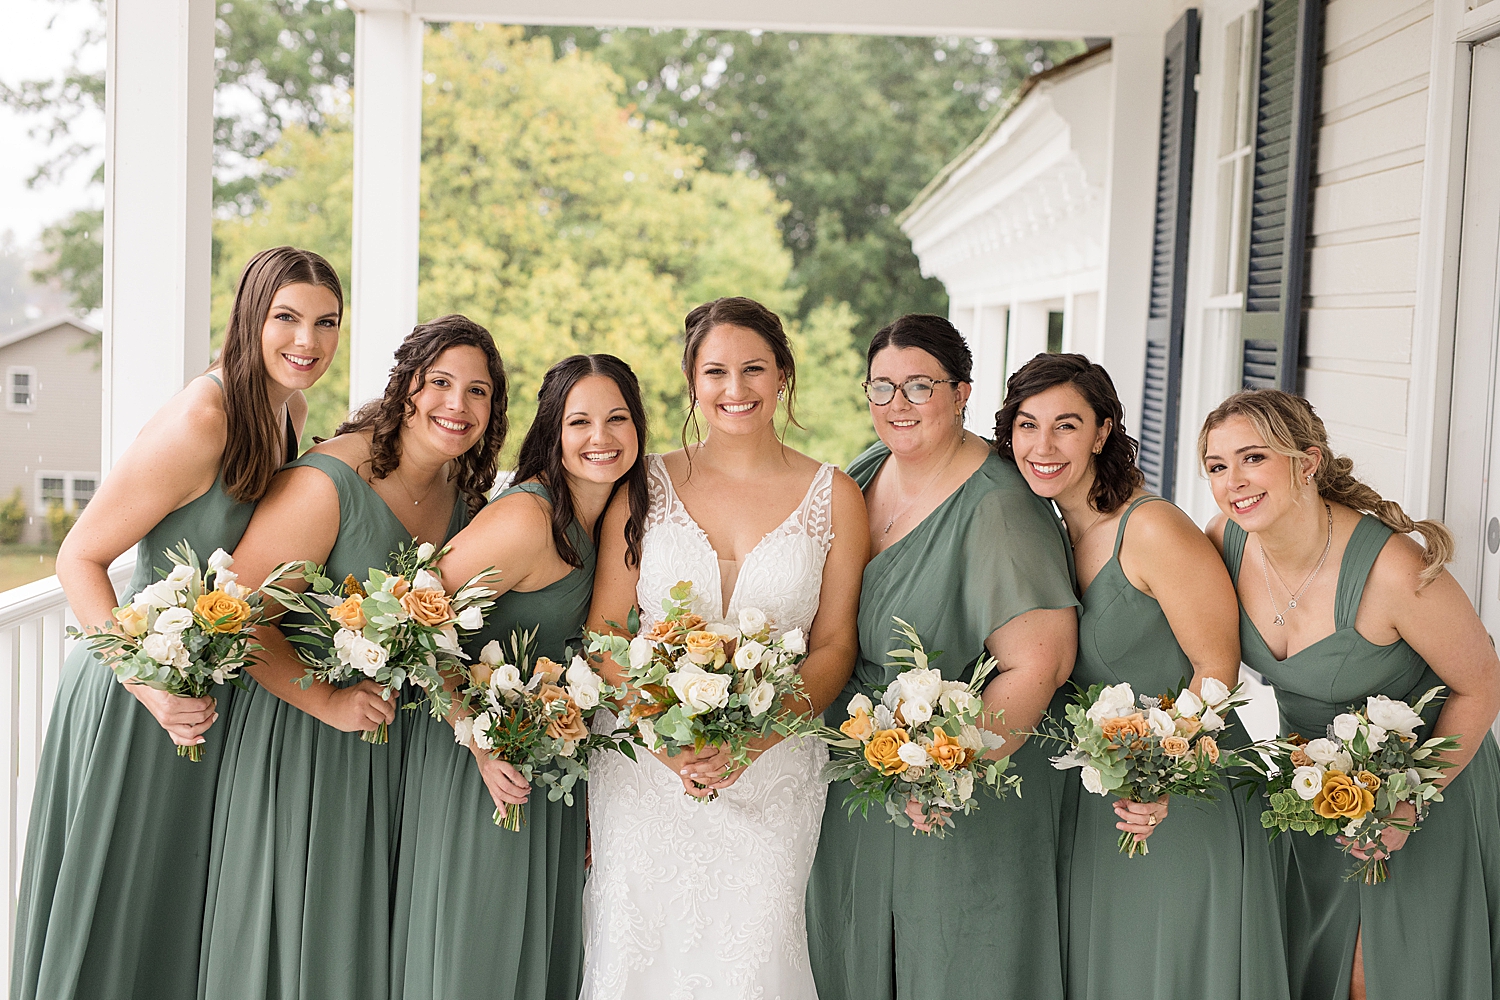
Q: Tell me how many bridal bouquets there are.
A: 7